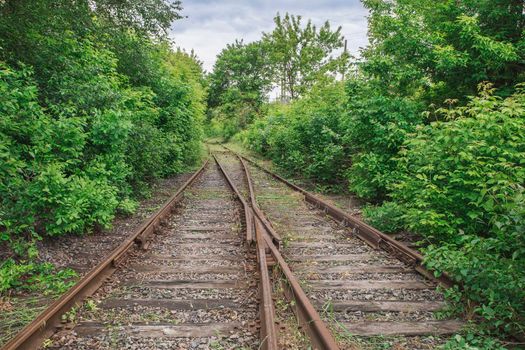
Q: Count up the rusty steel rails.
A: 4